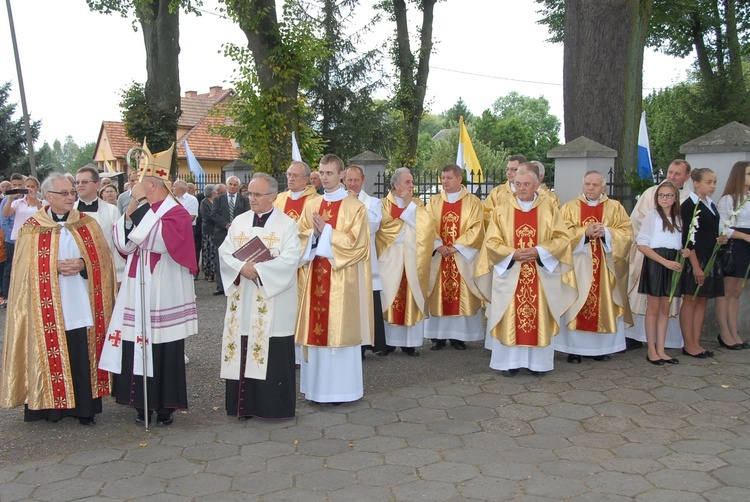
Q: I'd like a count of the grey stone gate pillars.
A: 4